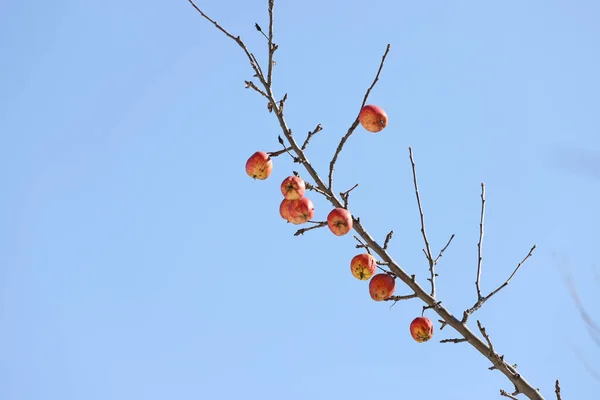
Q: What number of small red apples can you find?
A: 9